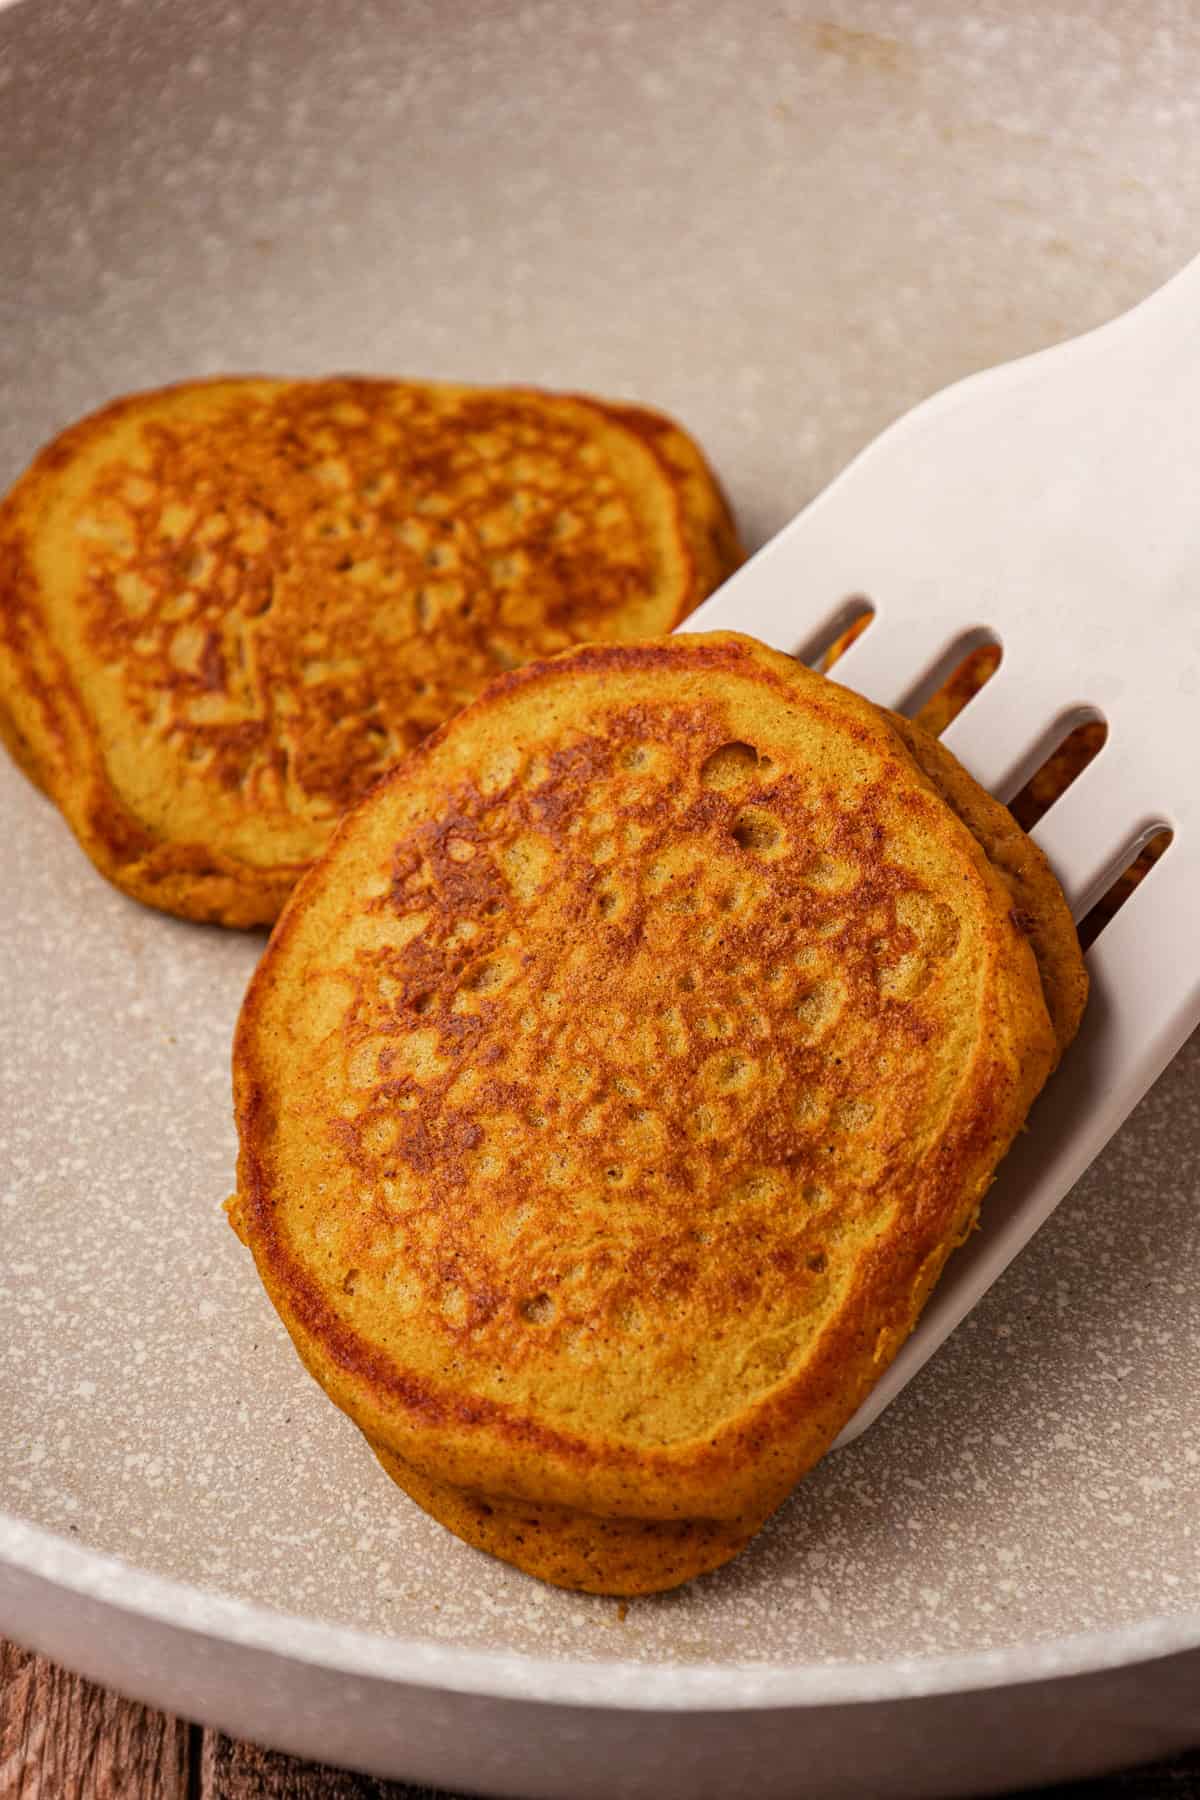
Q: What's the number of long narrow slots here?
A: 4